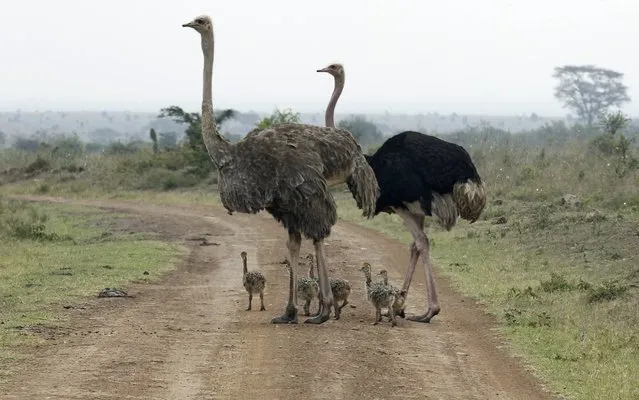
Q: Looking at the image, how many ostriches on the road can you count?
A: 7